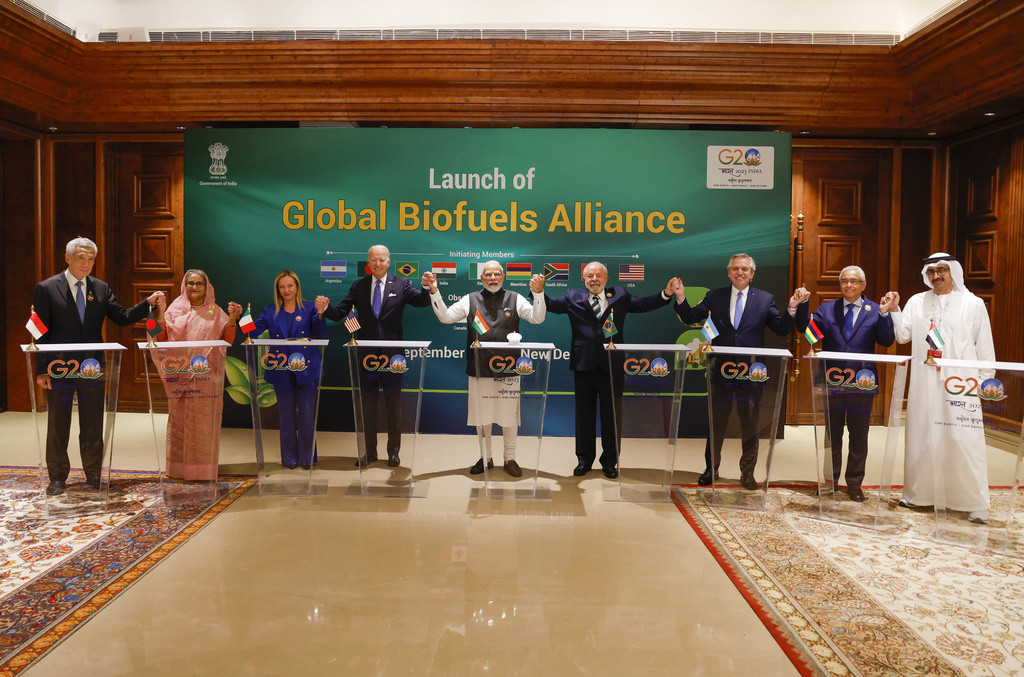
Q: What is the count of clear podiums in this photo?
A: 9